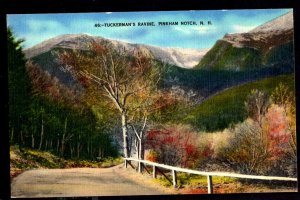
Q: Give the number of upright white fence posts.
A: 5